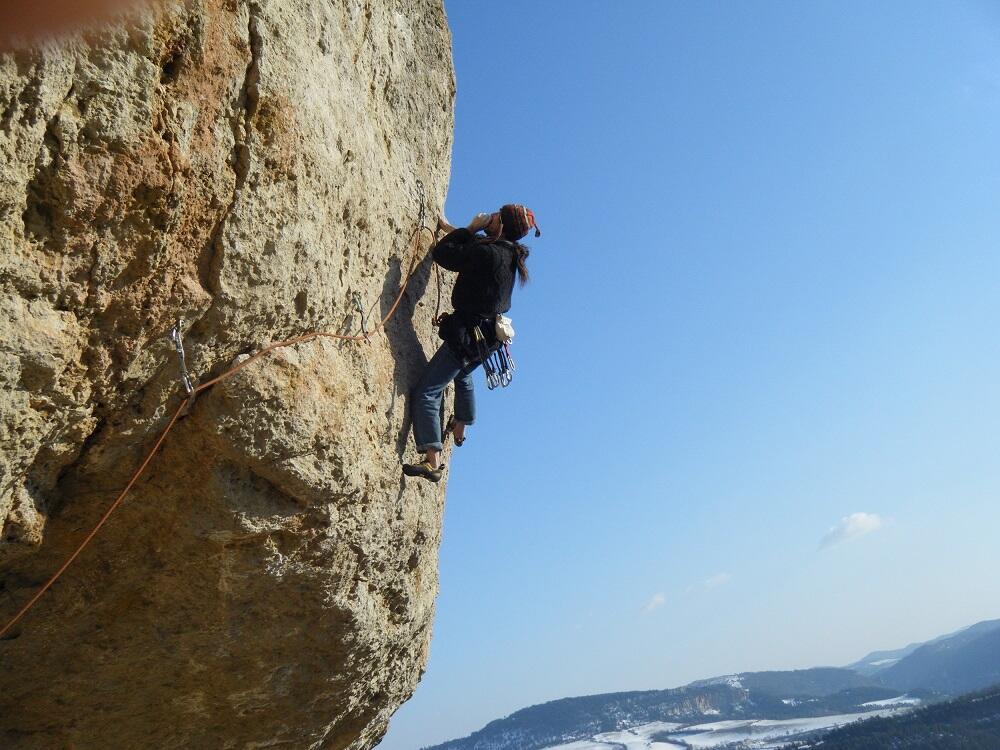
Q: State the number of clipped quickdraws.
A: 3